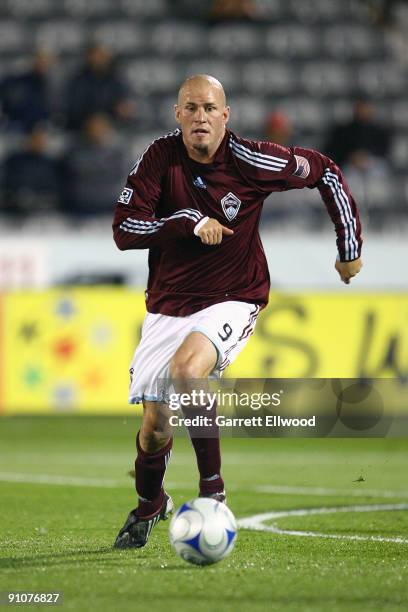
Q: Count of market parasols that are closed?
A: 0